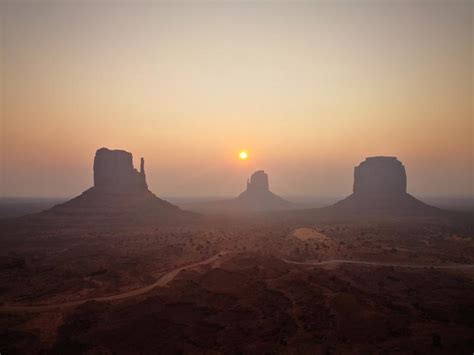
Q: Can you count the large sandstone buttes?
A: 3